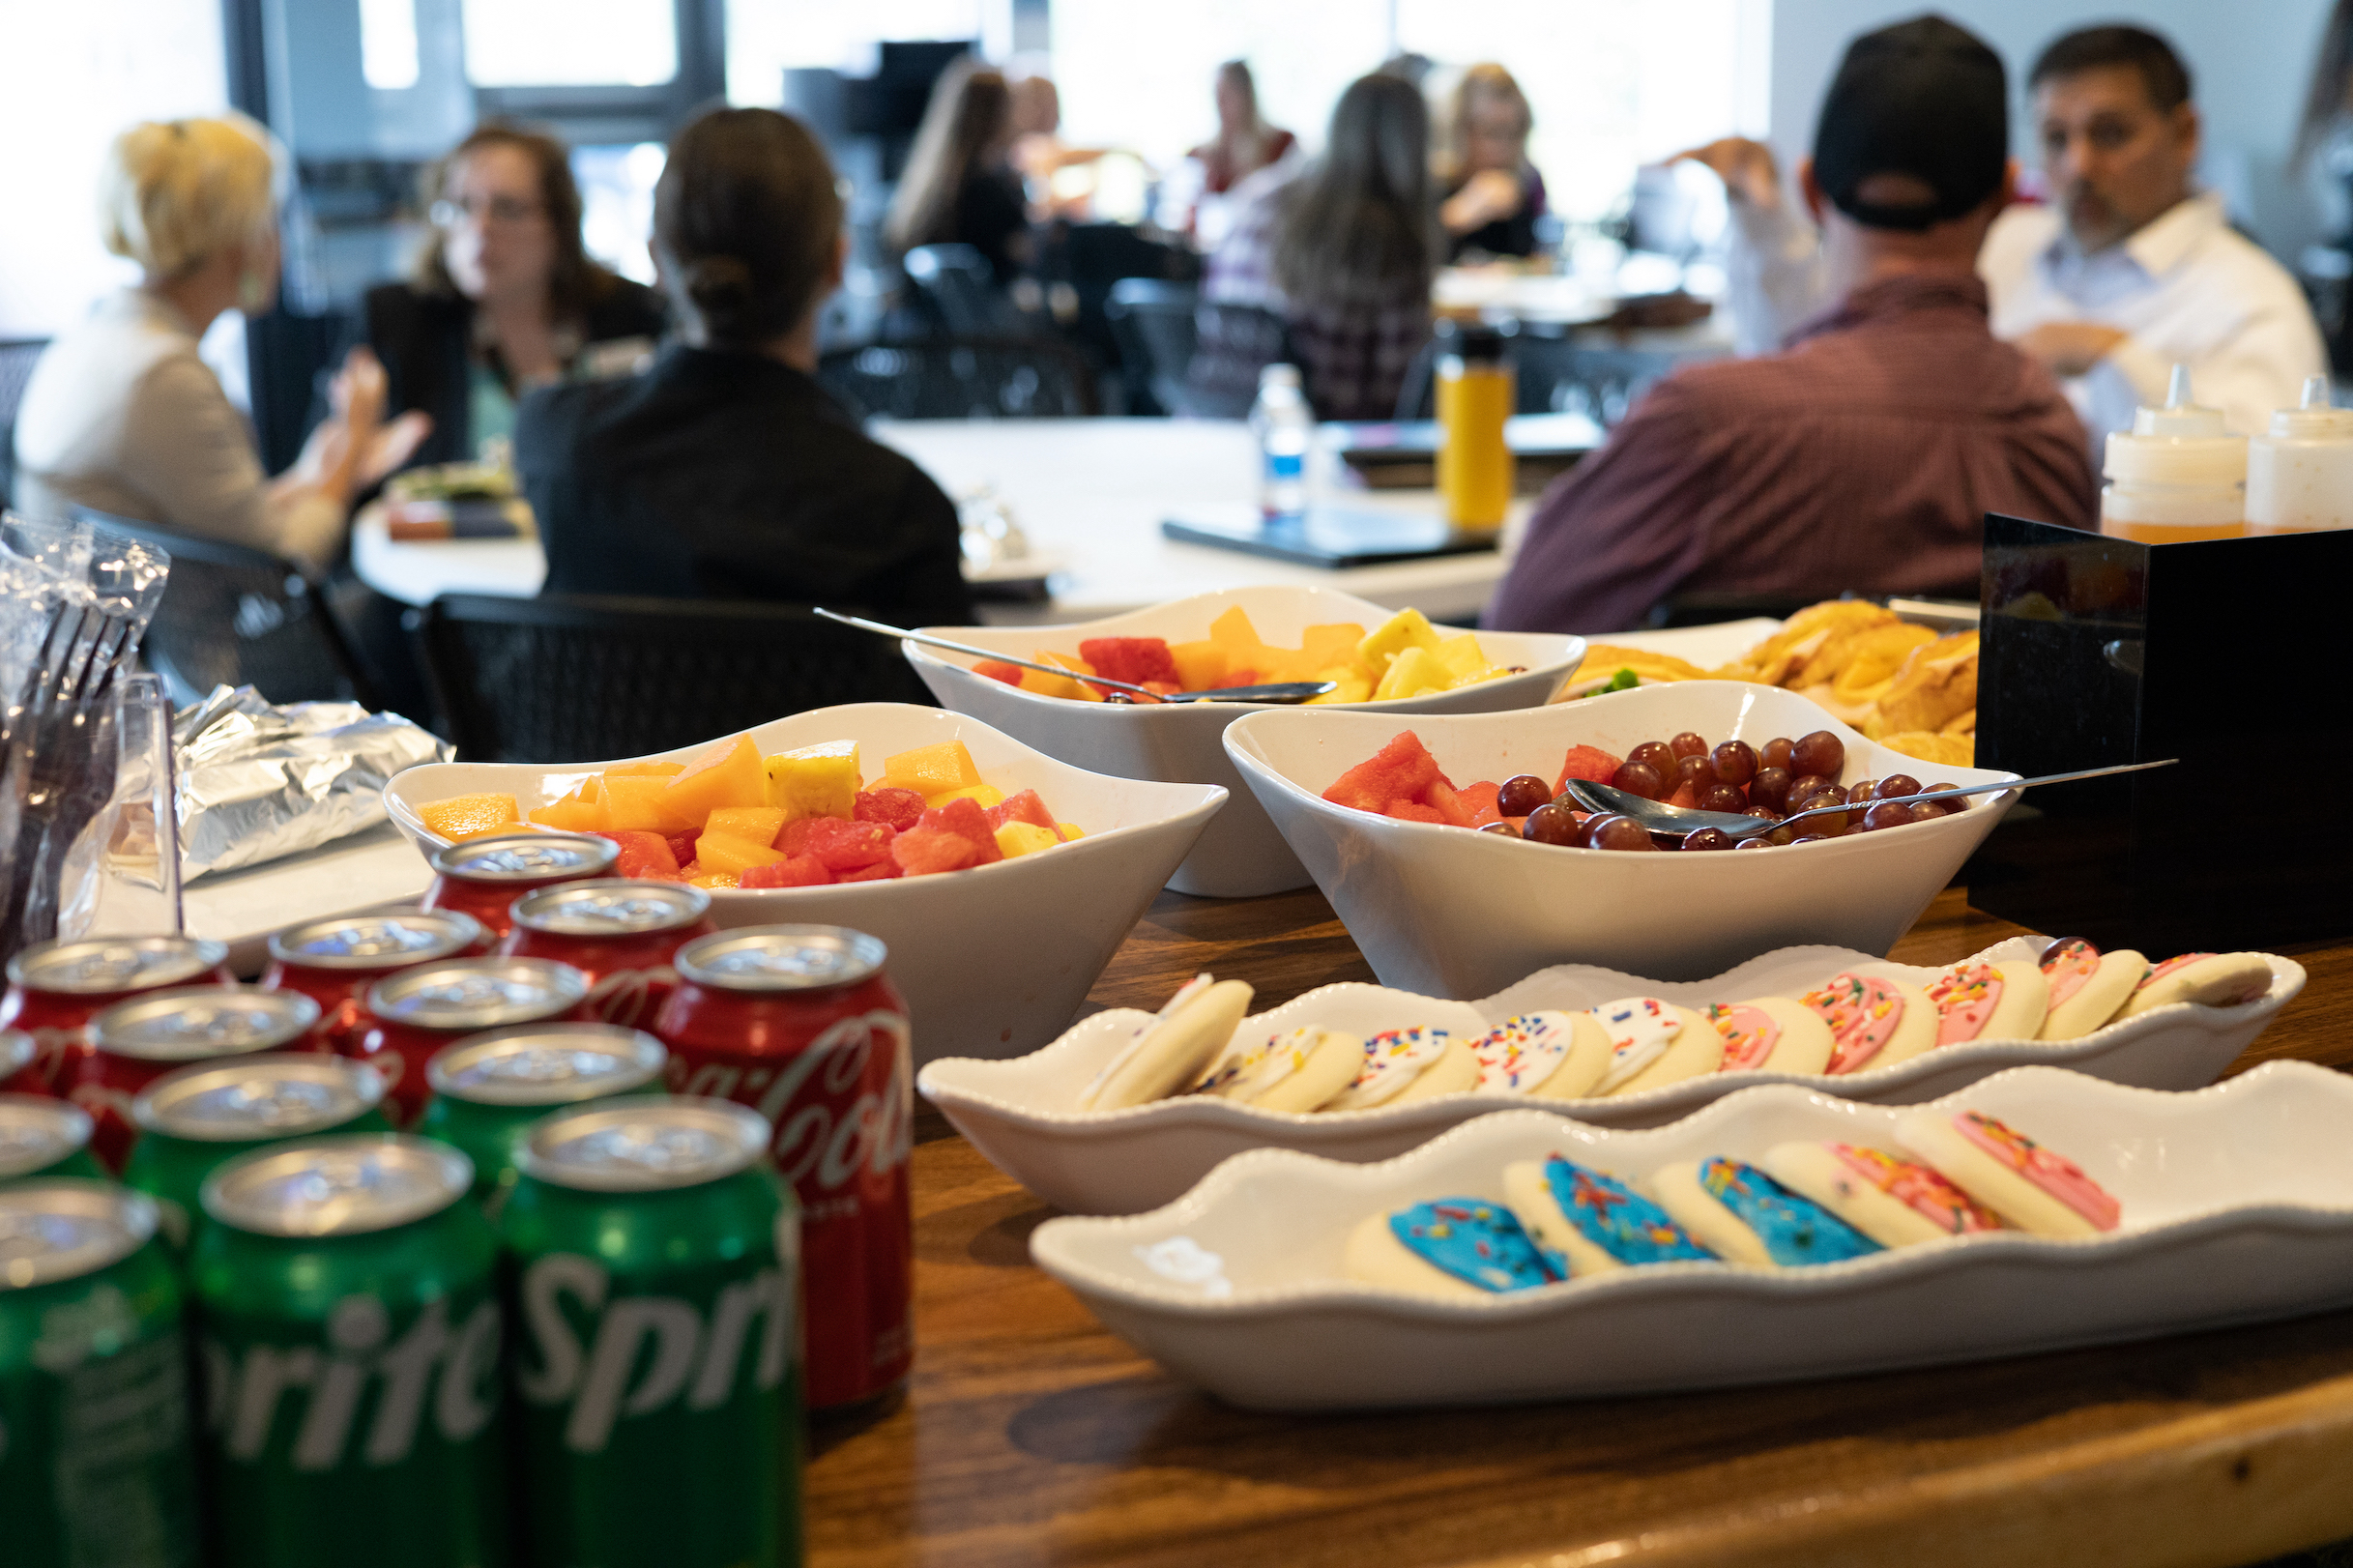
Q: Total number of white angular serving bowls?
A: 3